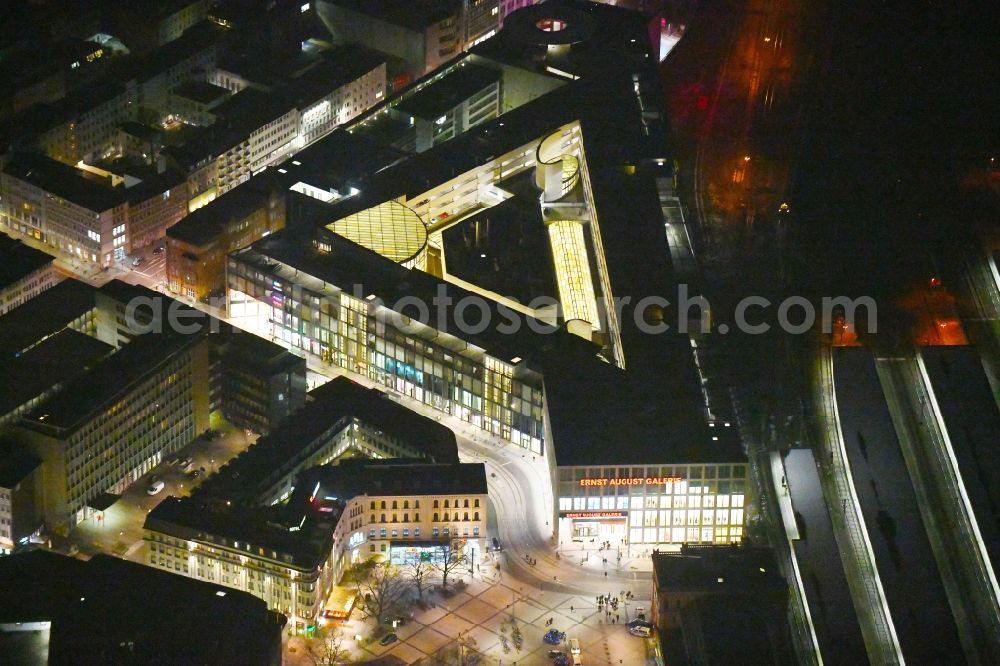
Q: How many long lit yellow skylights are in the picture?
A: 1